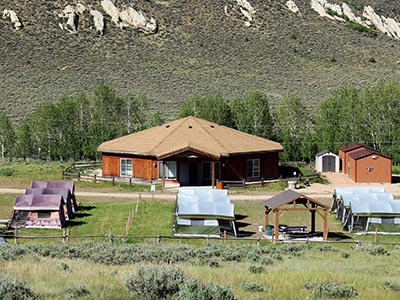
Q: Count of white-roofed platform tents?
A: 6